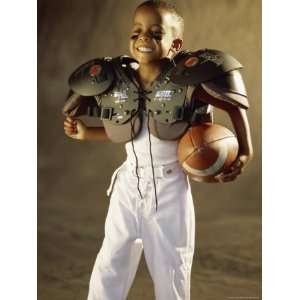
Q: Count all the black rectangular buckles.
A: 2